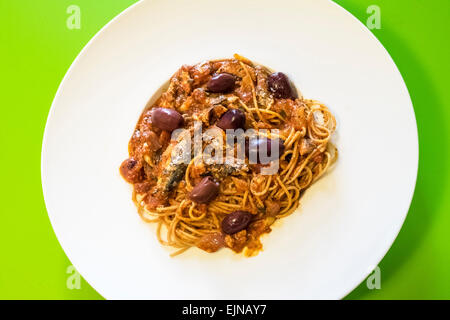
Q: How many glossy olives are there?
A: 7